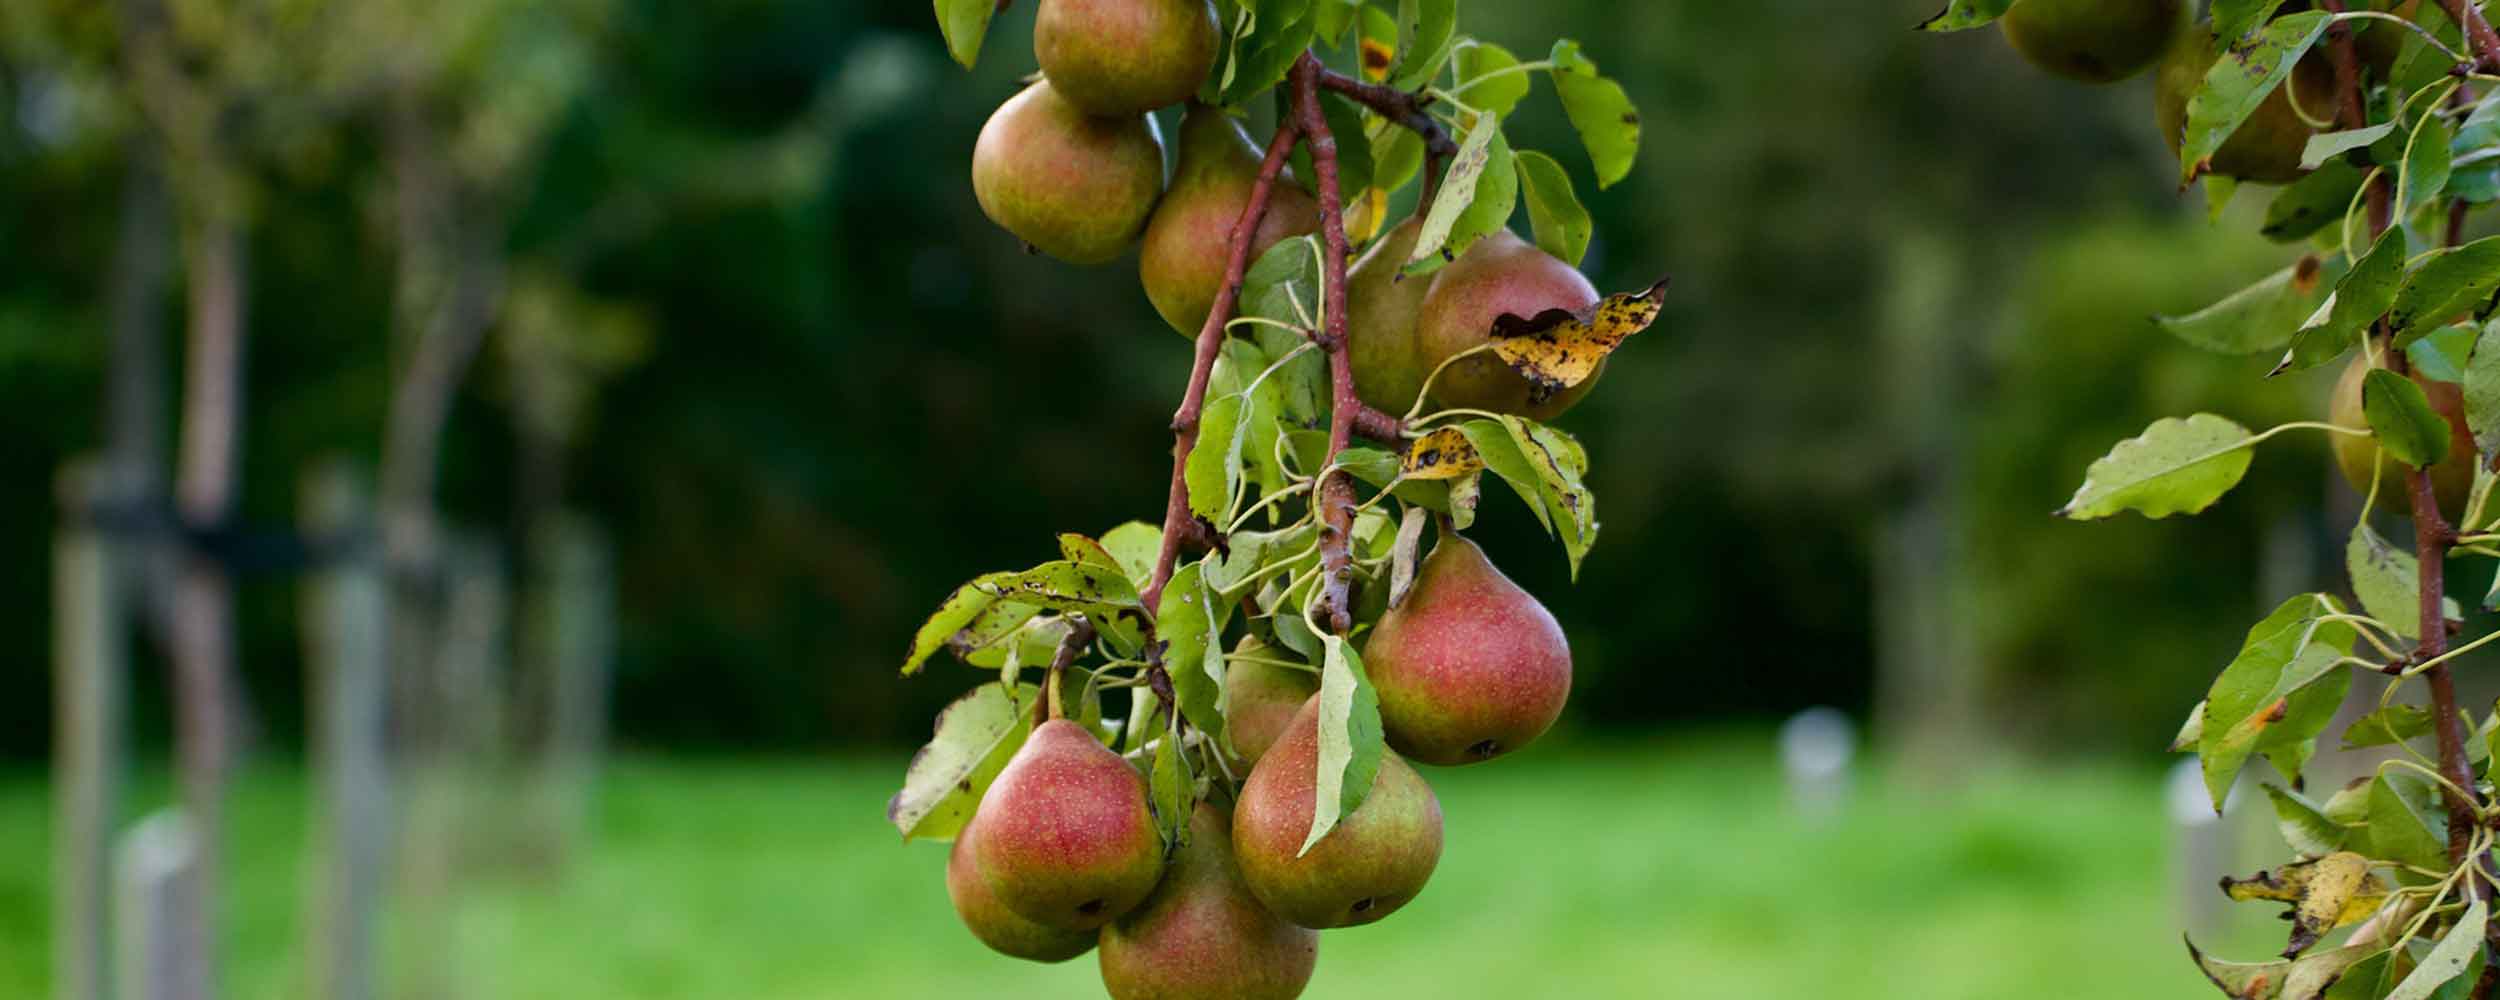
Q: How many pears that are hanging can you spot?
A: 14